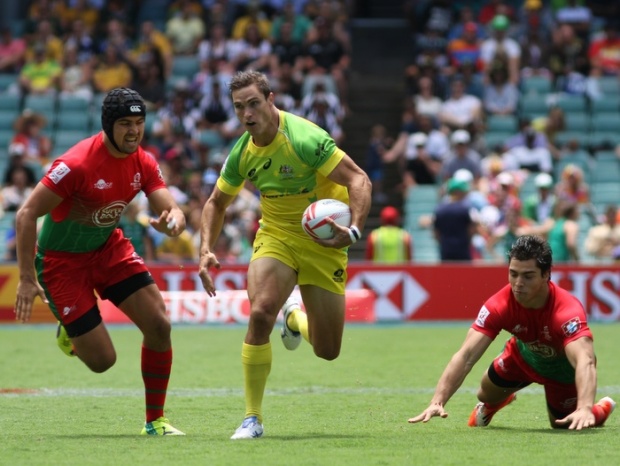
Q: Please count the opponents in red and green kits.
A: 2